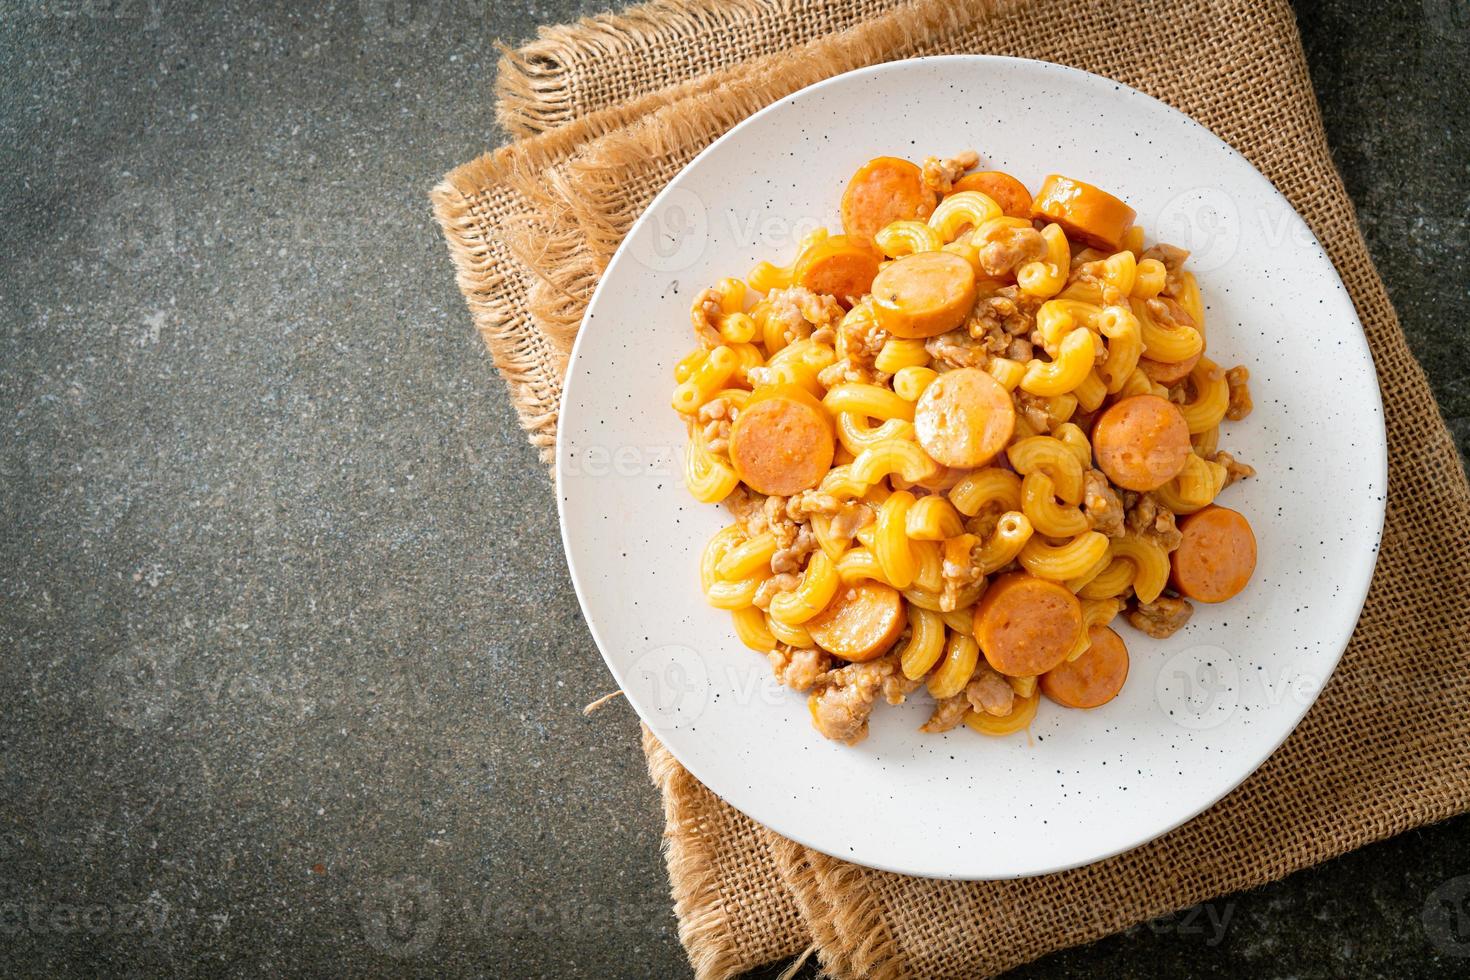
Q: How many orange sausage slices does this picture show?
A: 13